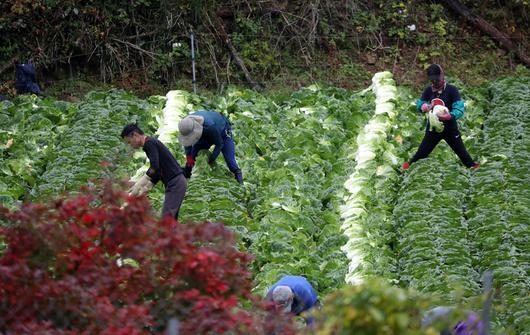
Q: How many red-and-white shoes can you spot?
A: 2